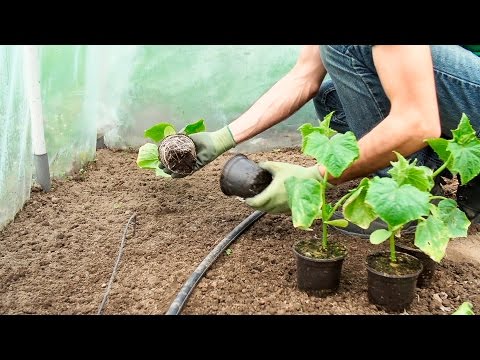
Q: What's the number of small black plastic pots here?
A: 4